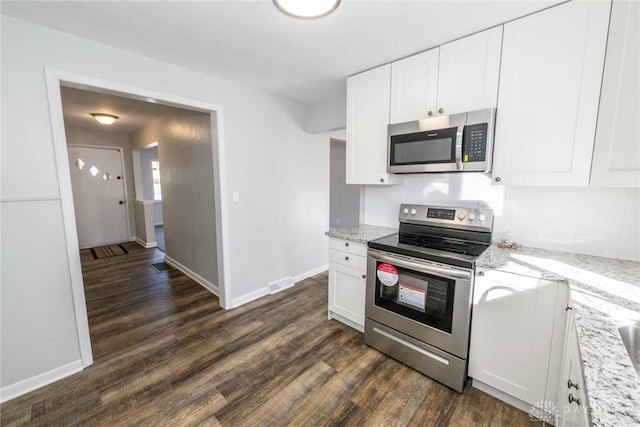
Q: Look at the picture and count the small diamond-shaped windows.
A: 3